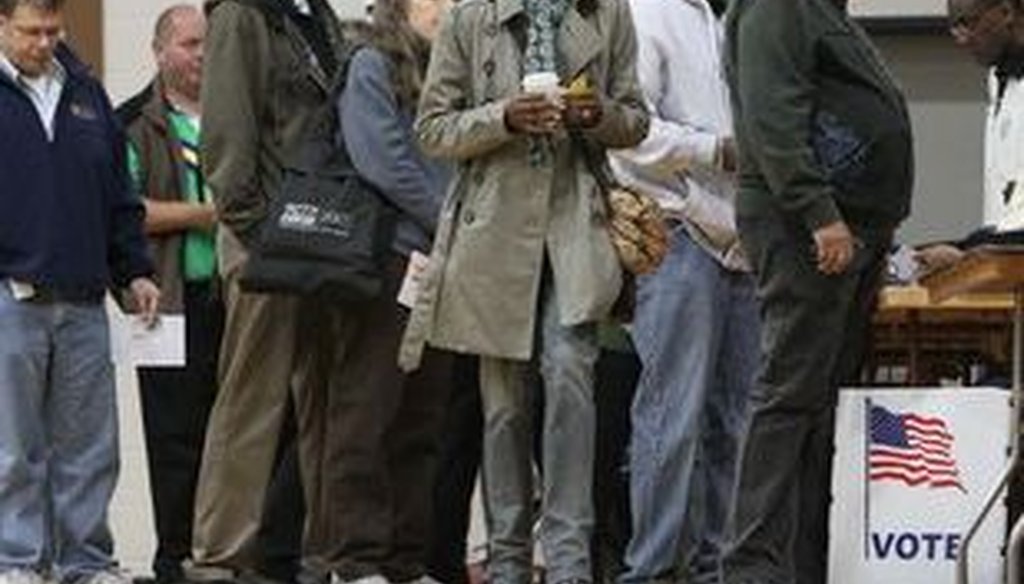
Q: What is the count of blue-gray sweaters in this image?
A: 1